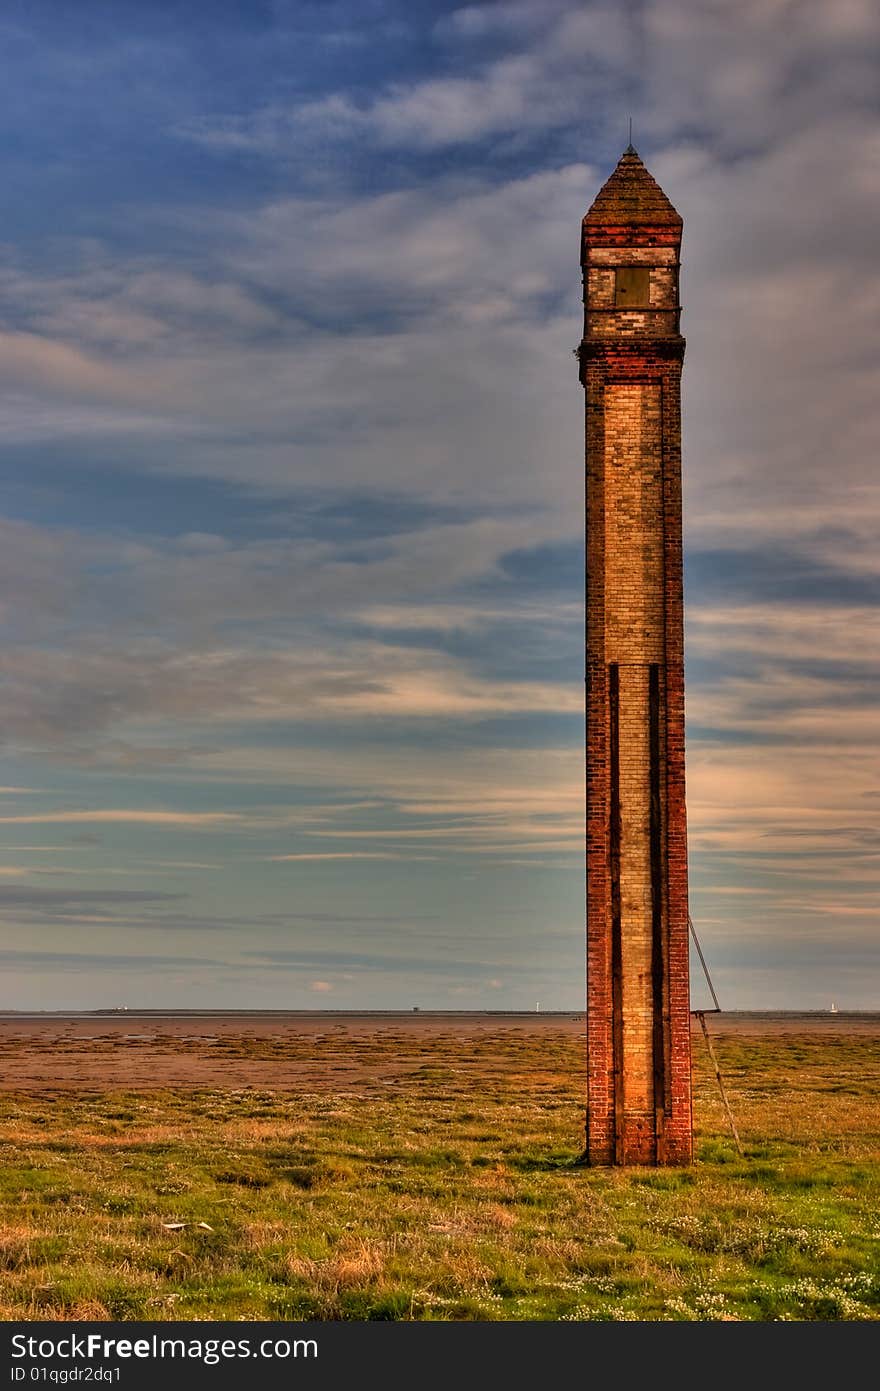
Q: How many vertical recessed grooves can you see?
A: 2